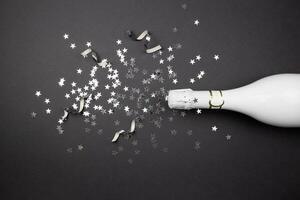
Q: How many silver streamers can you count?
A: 4